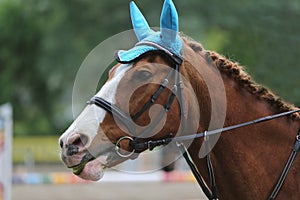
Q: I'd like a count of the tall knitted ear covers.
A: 2